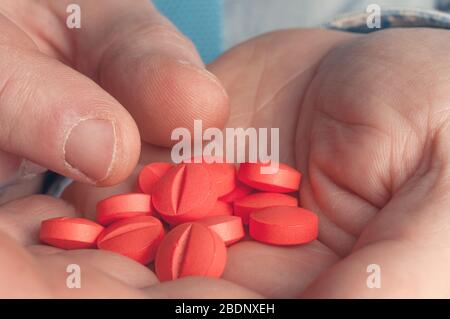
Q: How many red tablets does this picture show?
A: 12